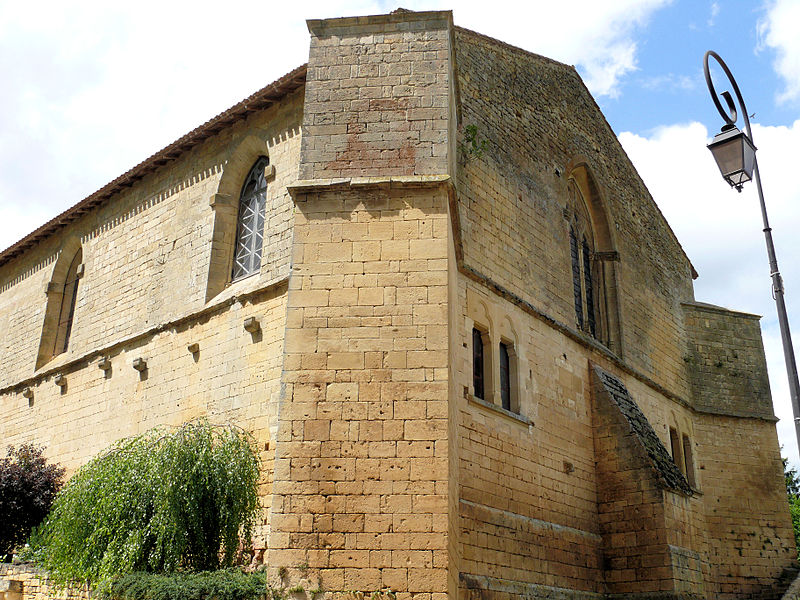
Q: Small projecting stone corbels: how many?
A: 6